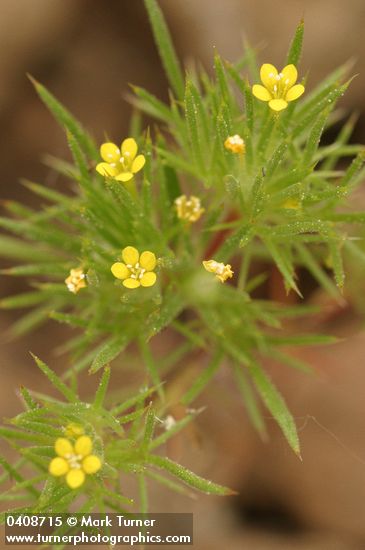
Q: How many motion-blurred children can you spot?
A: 0